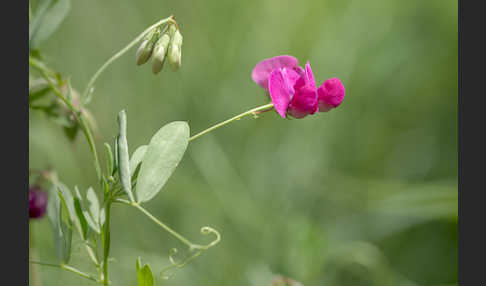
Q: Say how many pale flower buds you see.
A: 3